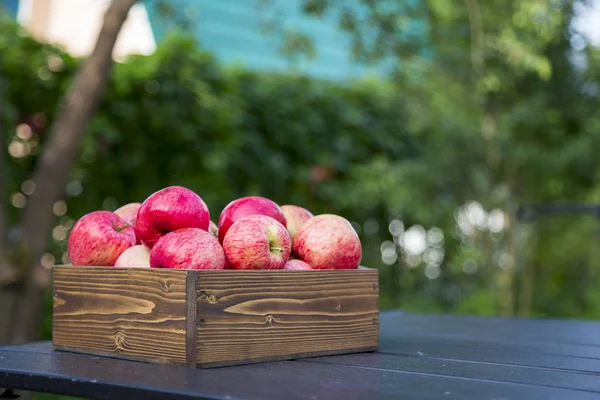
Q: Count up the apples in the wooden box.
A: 11